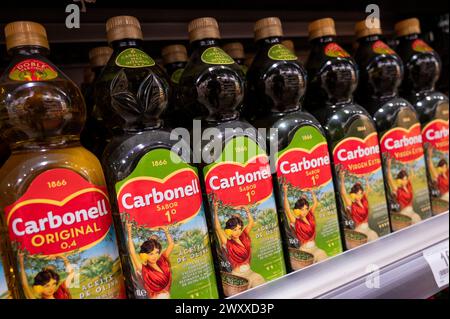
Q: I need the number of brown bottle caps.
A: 11